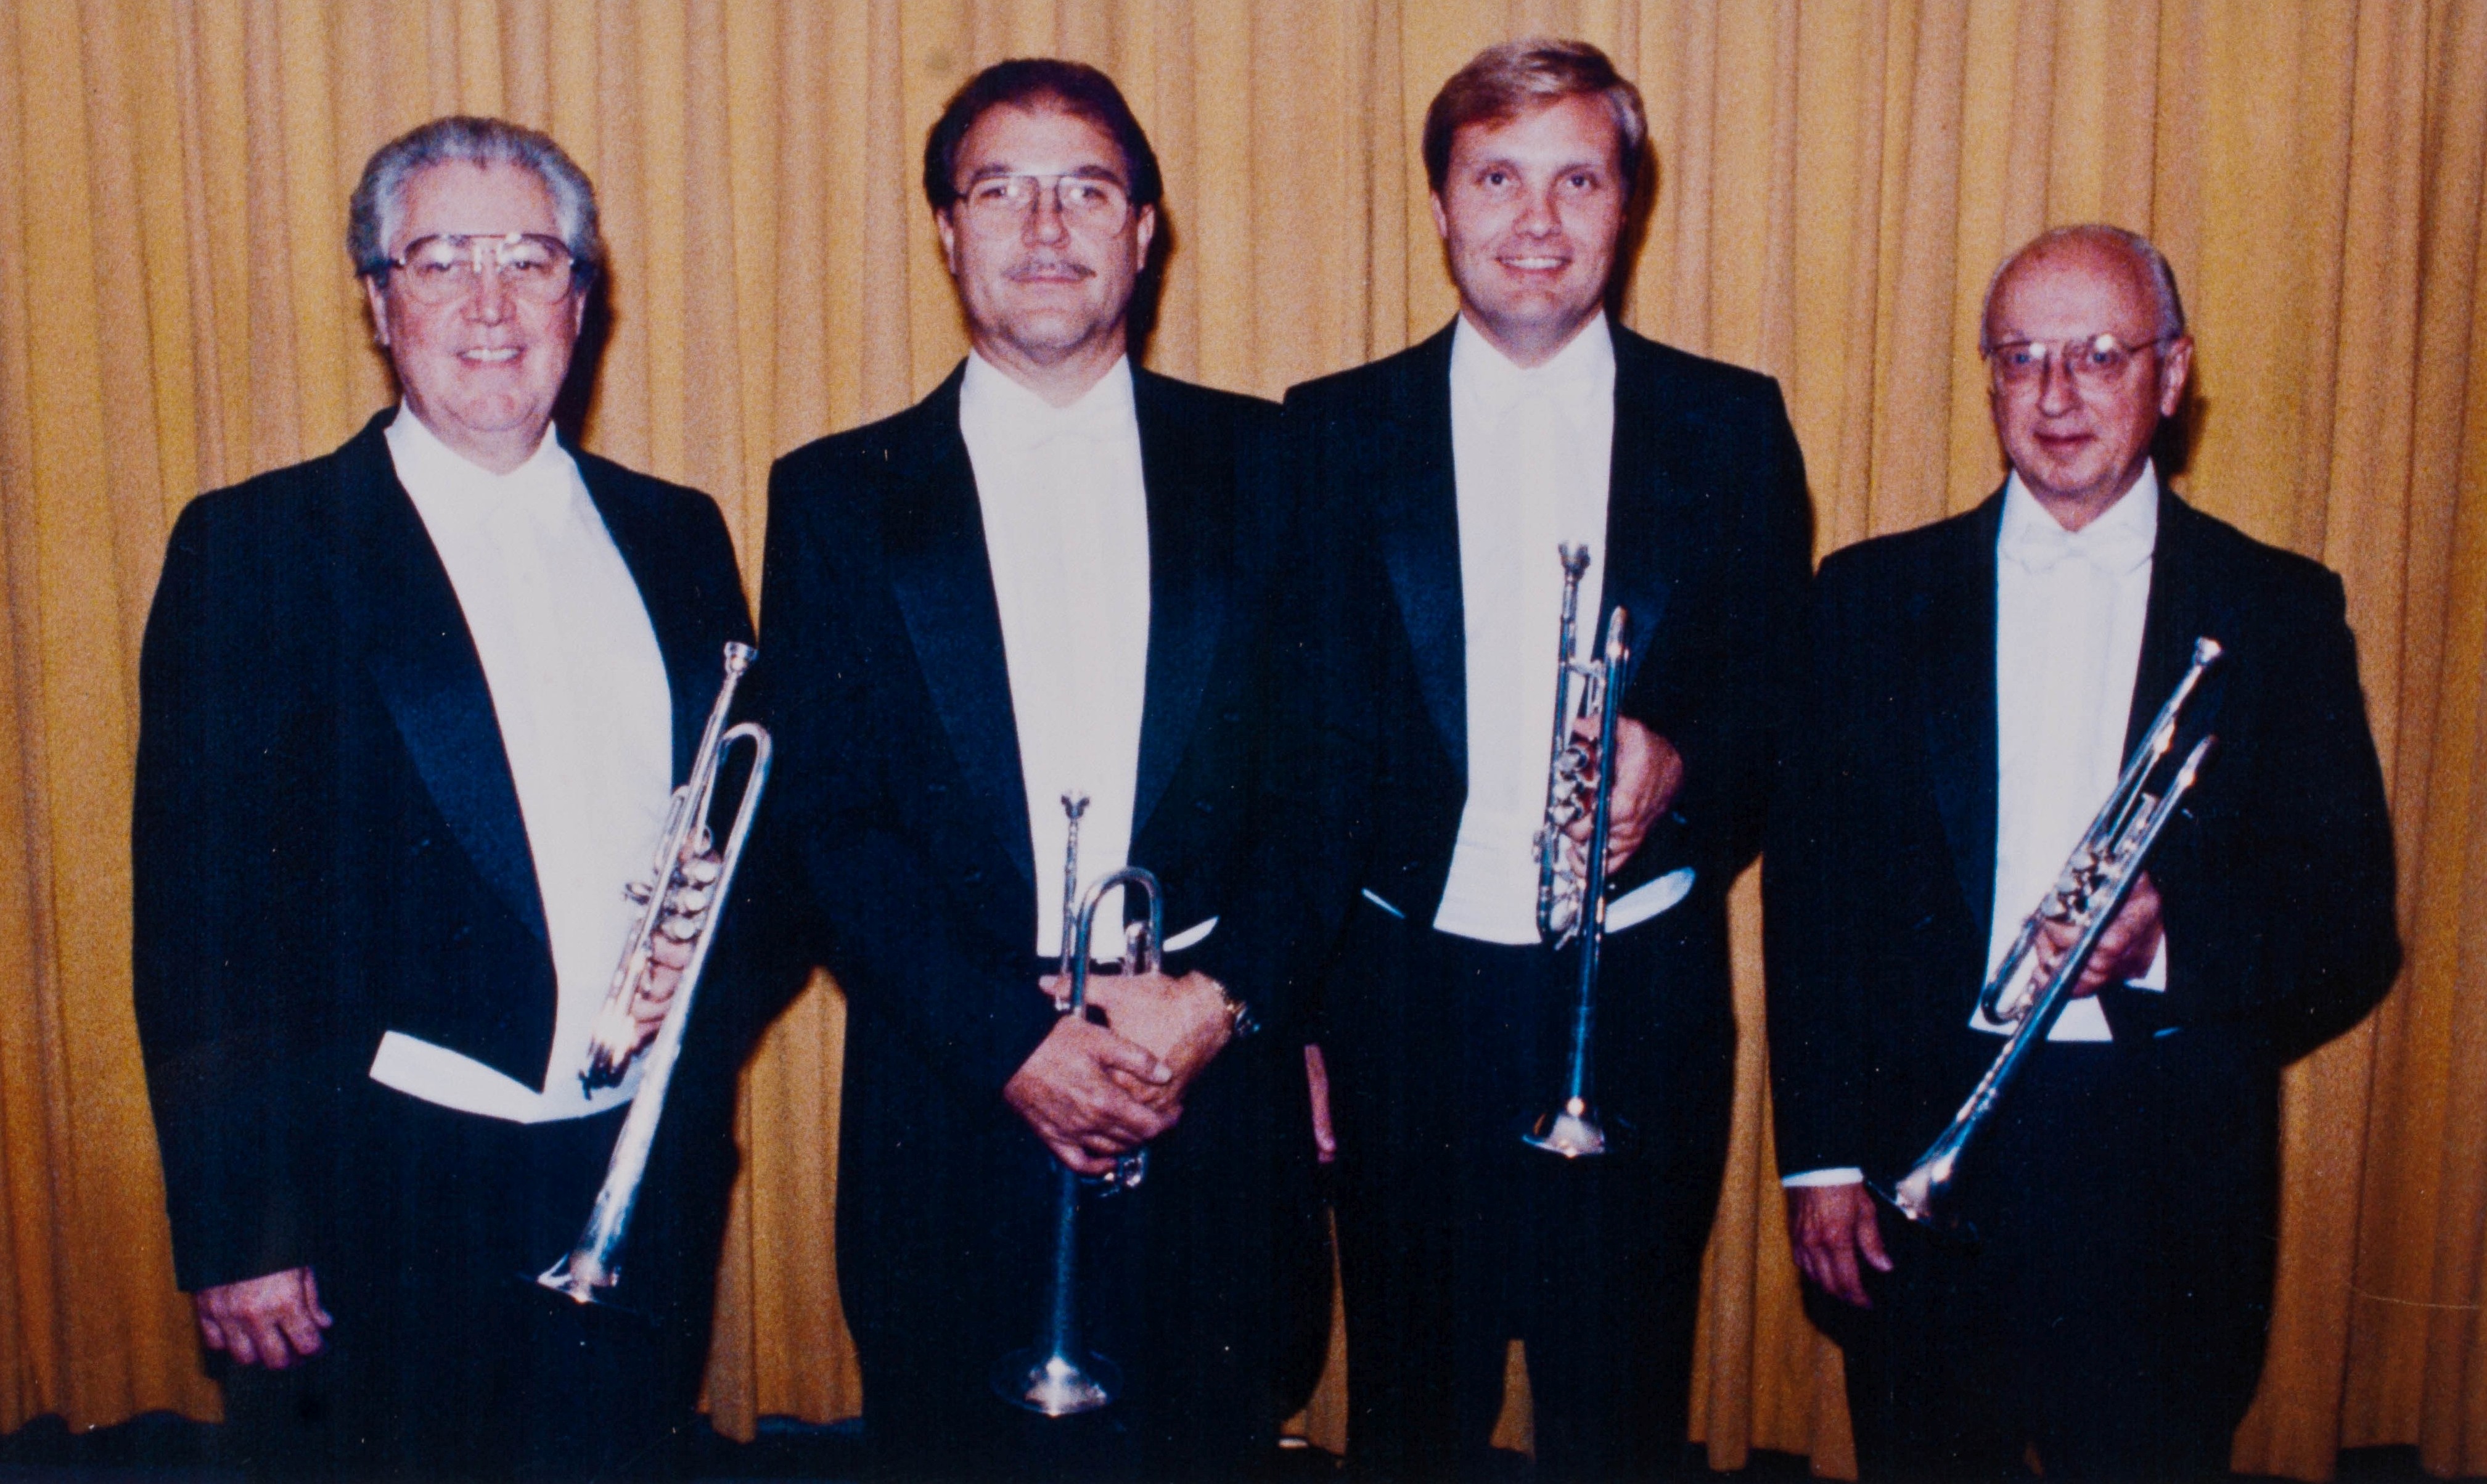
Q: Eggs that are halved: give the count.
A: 0